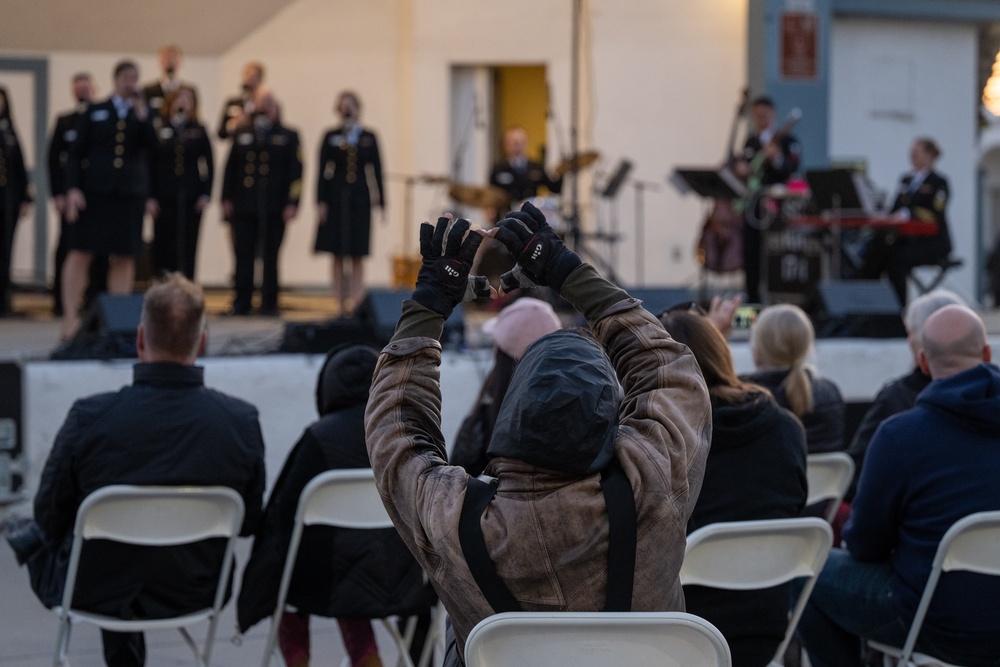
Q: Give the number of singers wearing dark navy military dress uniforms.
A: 8